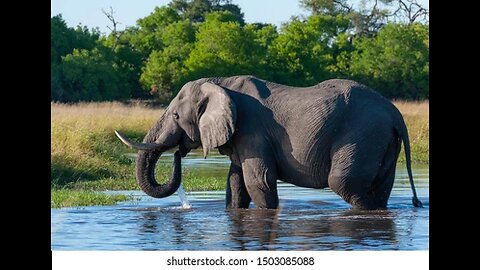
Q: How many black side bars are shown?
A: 2